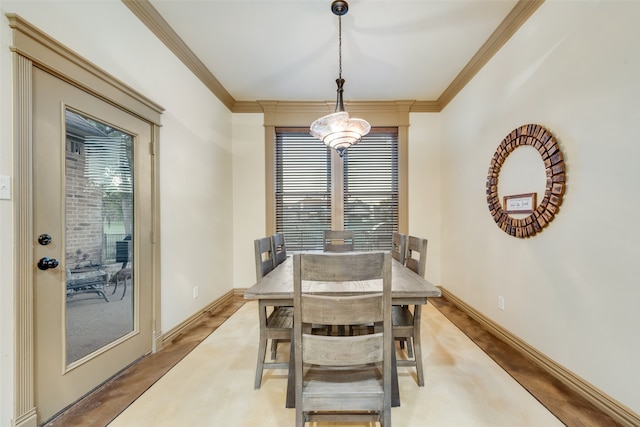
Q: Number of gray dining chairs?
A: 6